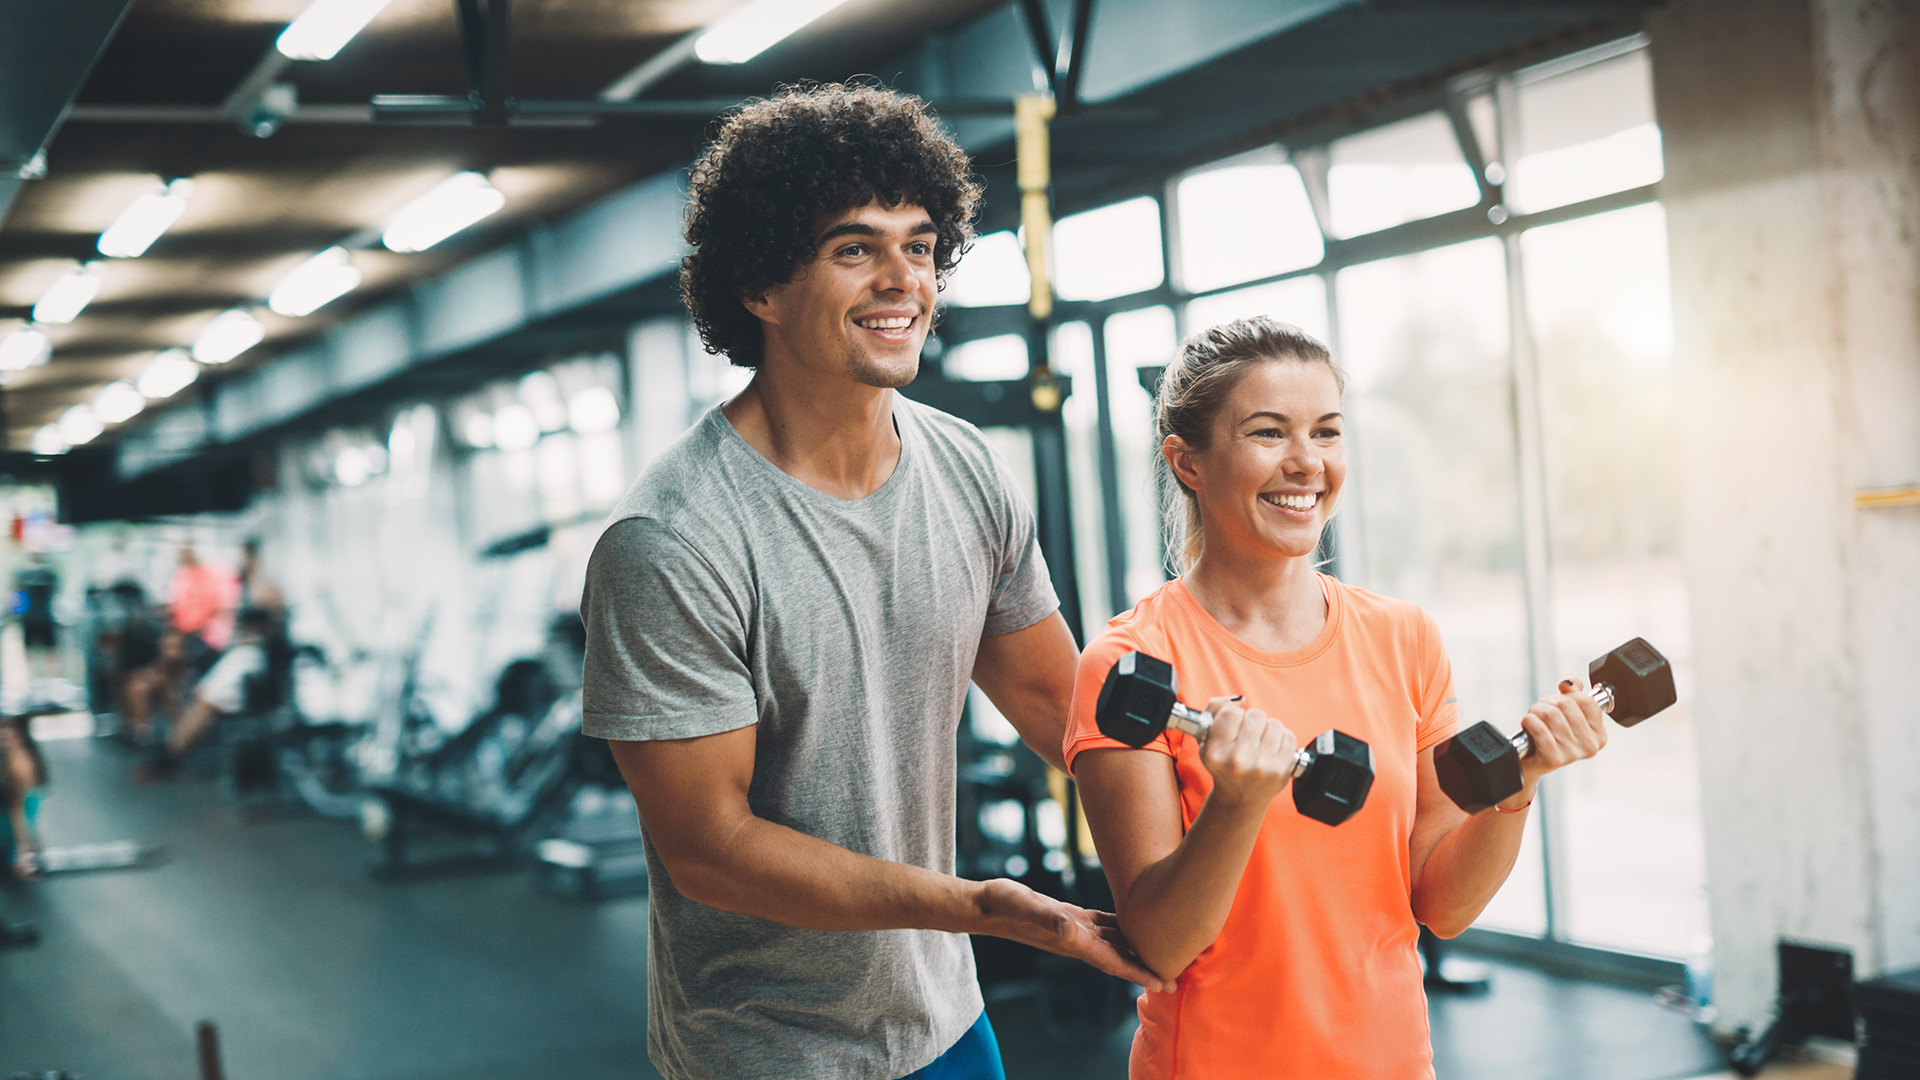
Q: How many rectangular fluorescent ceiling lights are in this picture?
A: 12